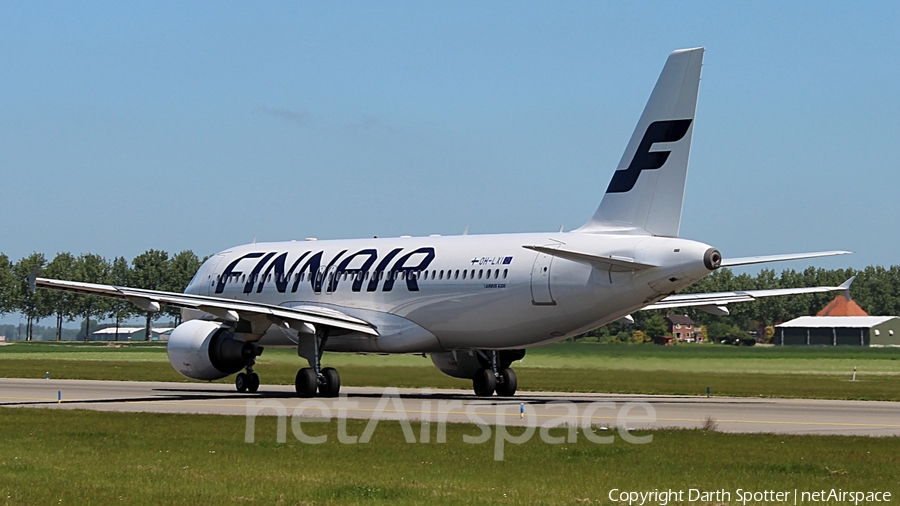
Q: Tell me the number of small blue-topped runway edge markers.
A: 4